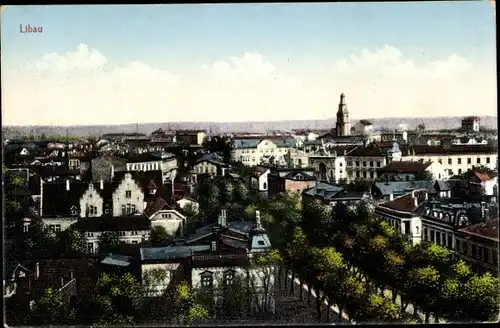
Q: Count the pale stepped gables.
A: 2